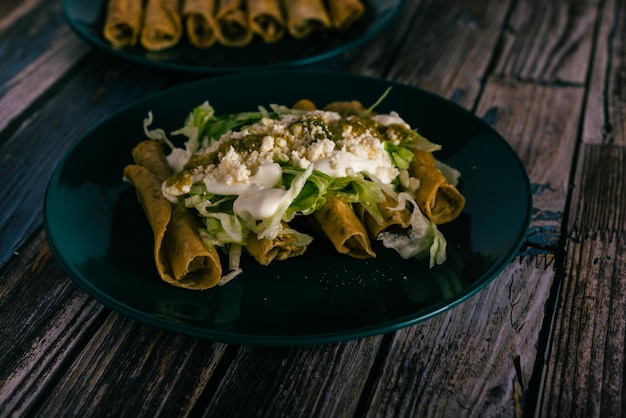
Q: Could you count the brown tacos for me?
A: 12